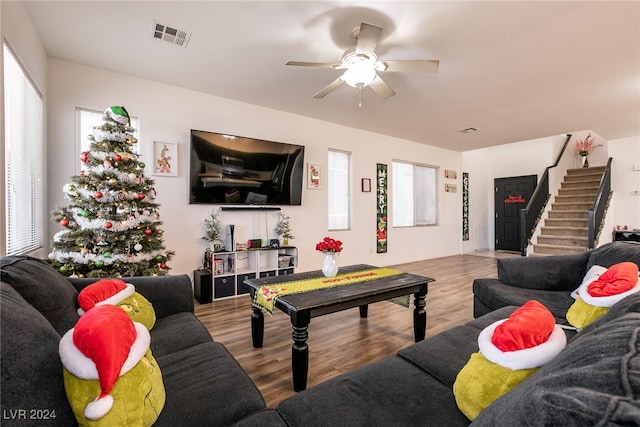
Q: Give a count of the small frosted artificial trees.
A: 2